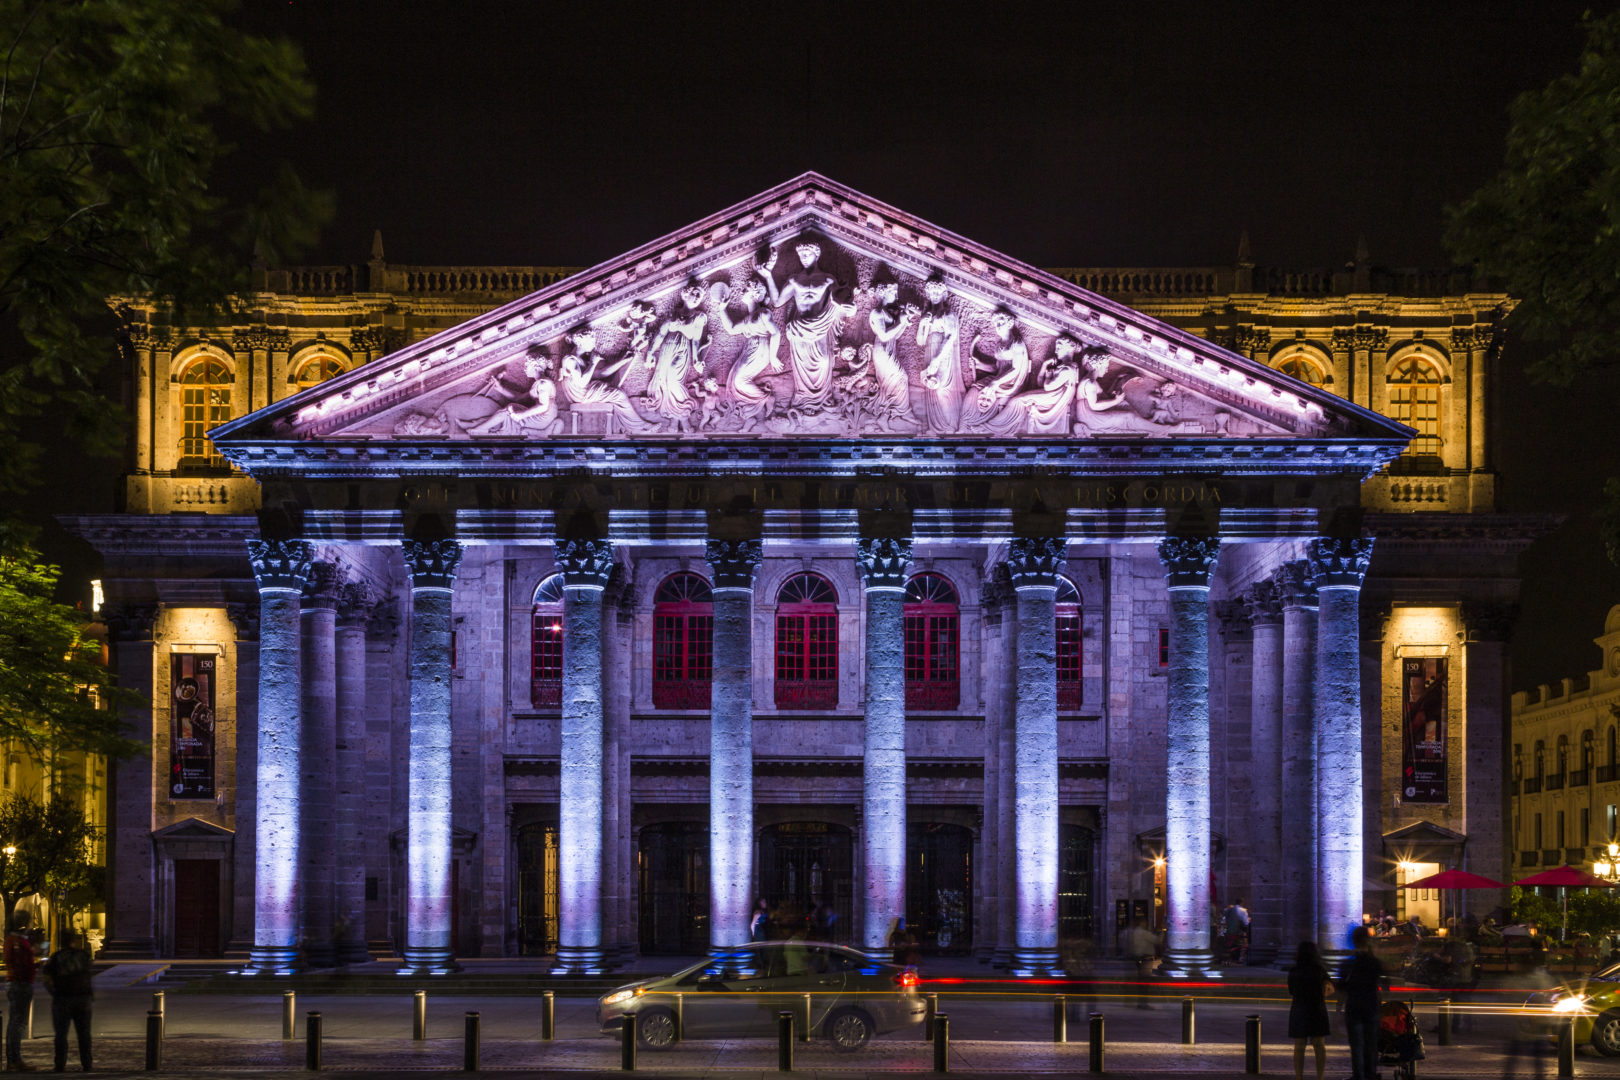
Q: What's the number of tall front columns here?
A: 8